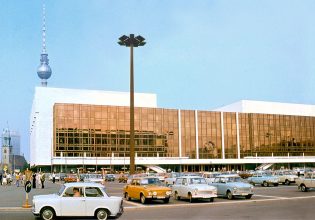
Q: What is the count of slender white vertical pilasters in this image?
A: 4